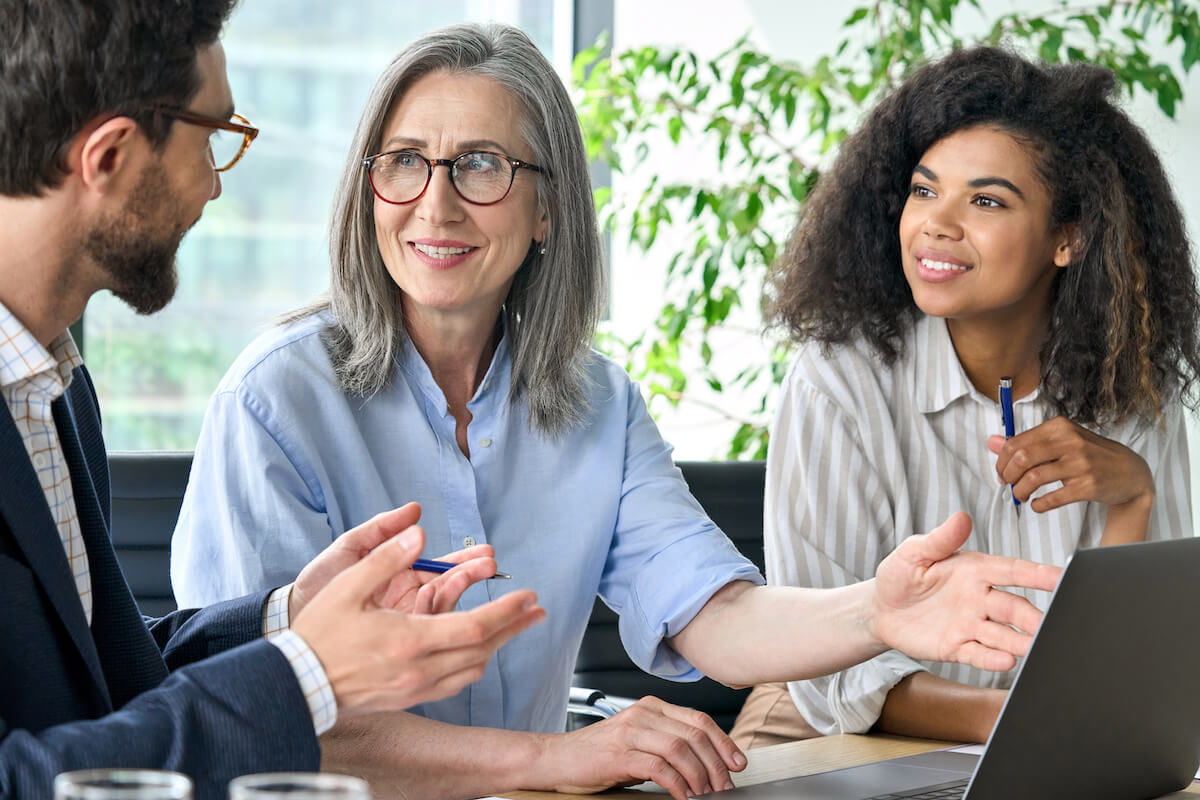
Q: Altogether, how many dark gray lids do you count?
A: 1